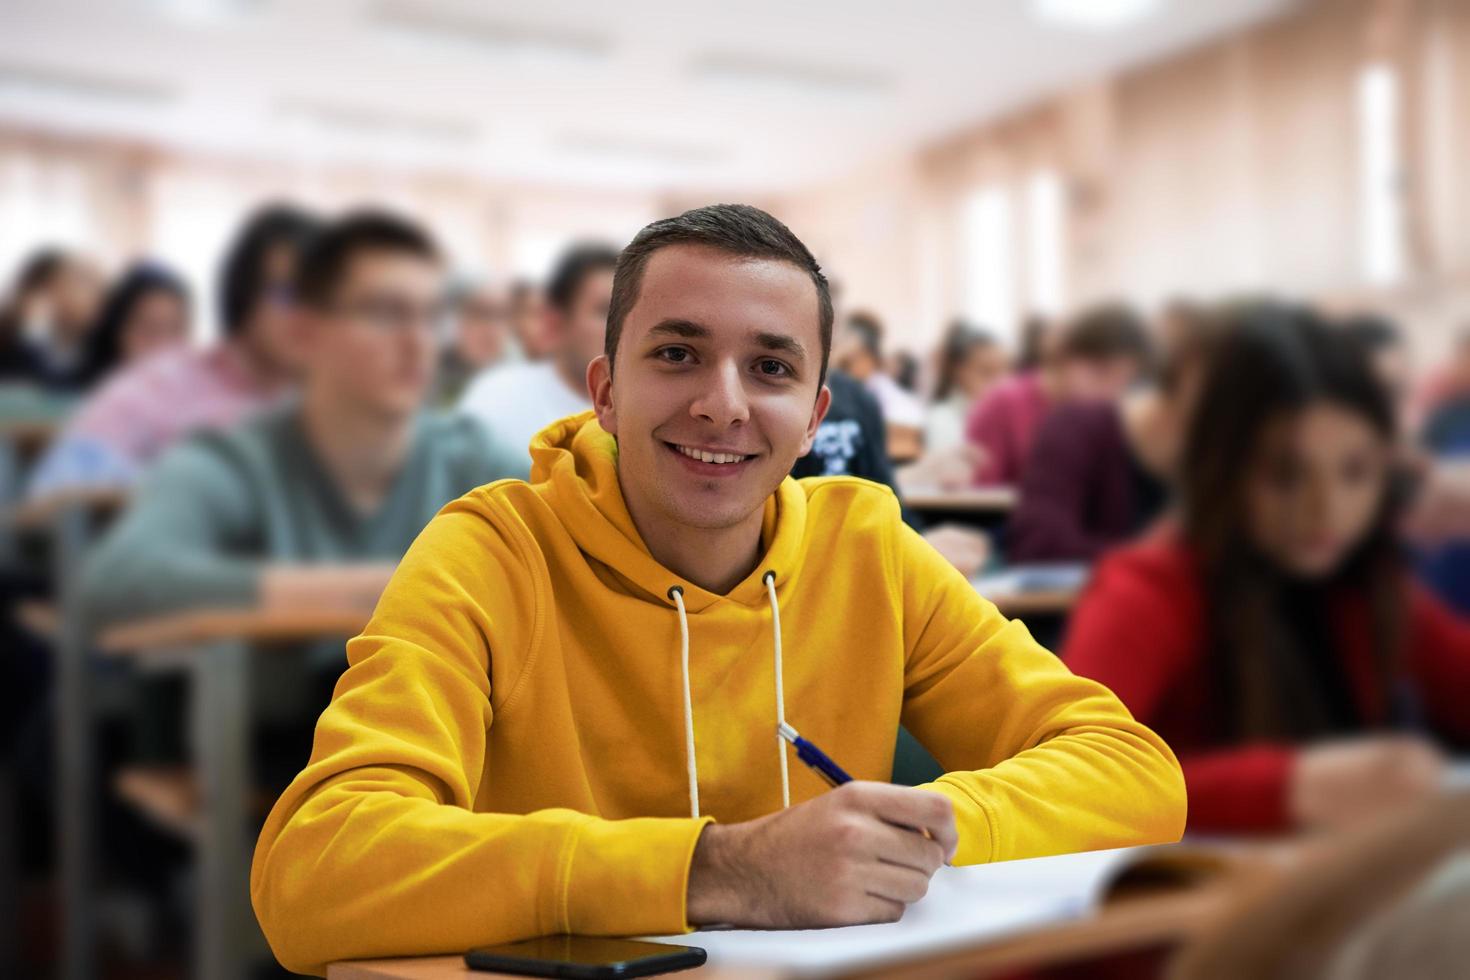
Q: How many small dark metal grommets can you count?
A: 2